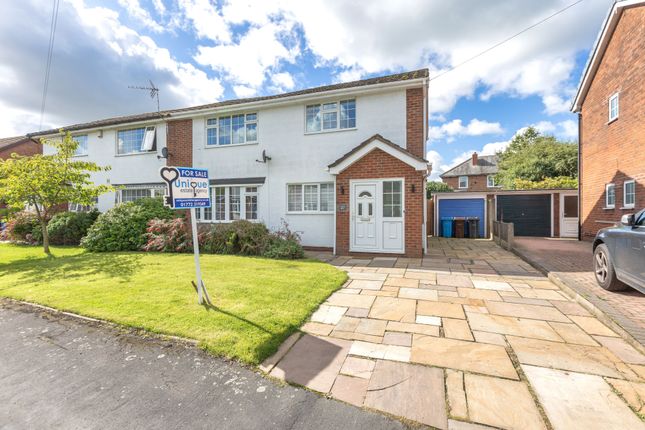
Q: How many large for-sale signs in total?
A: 1